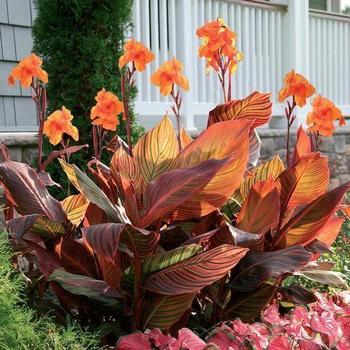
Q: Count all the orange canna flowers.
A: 8